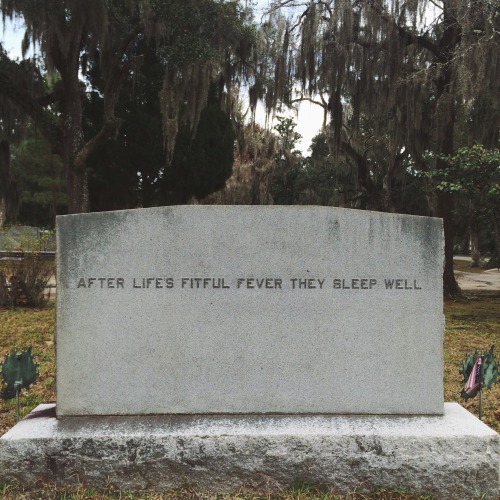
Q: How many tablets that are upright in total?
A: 1